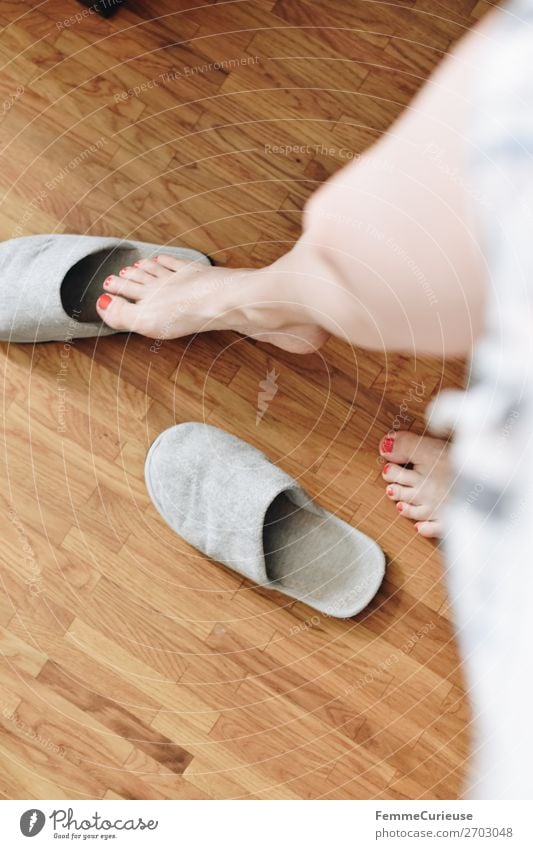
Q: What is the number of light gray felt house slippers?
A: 2